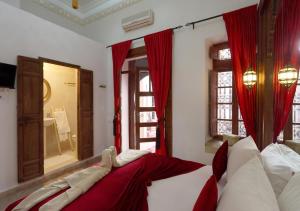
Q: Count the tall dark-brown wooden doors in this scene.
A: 2